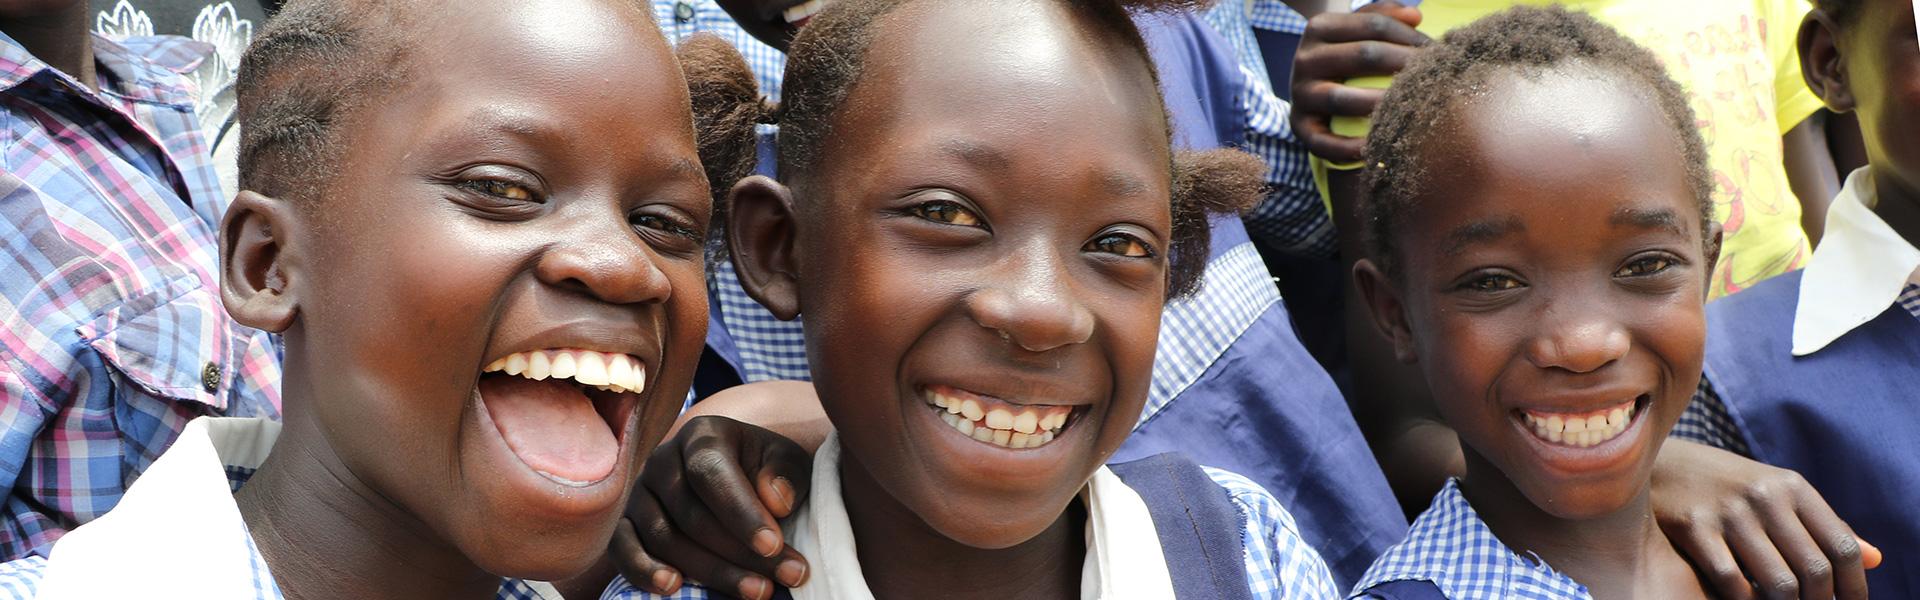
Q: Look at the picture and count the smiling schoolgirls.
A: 3